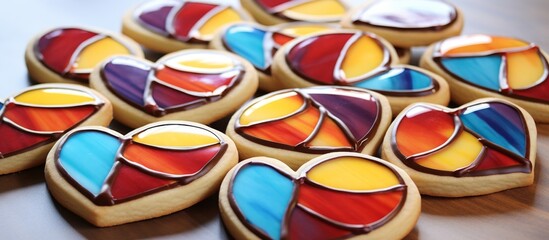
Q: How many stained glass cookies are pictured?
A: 13